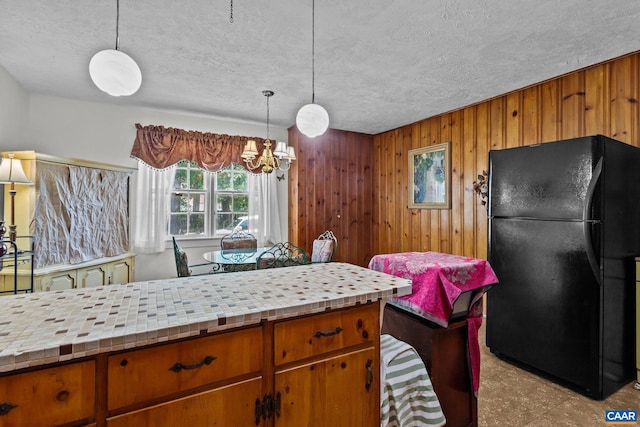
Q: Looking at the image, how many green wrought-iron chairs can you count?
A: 4